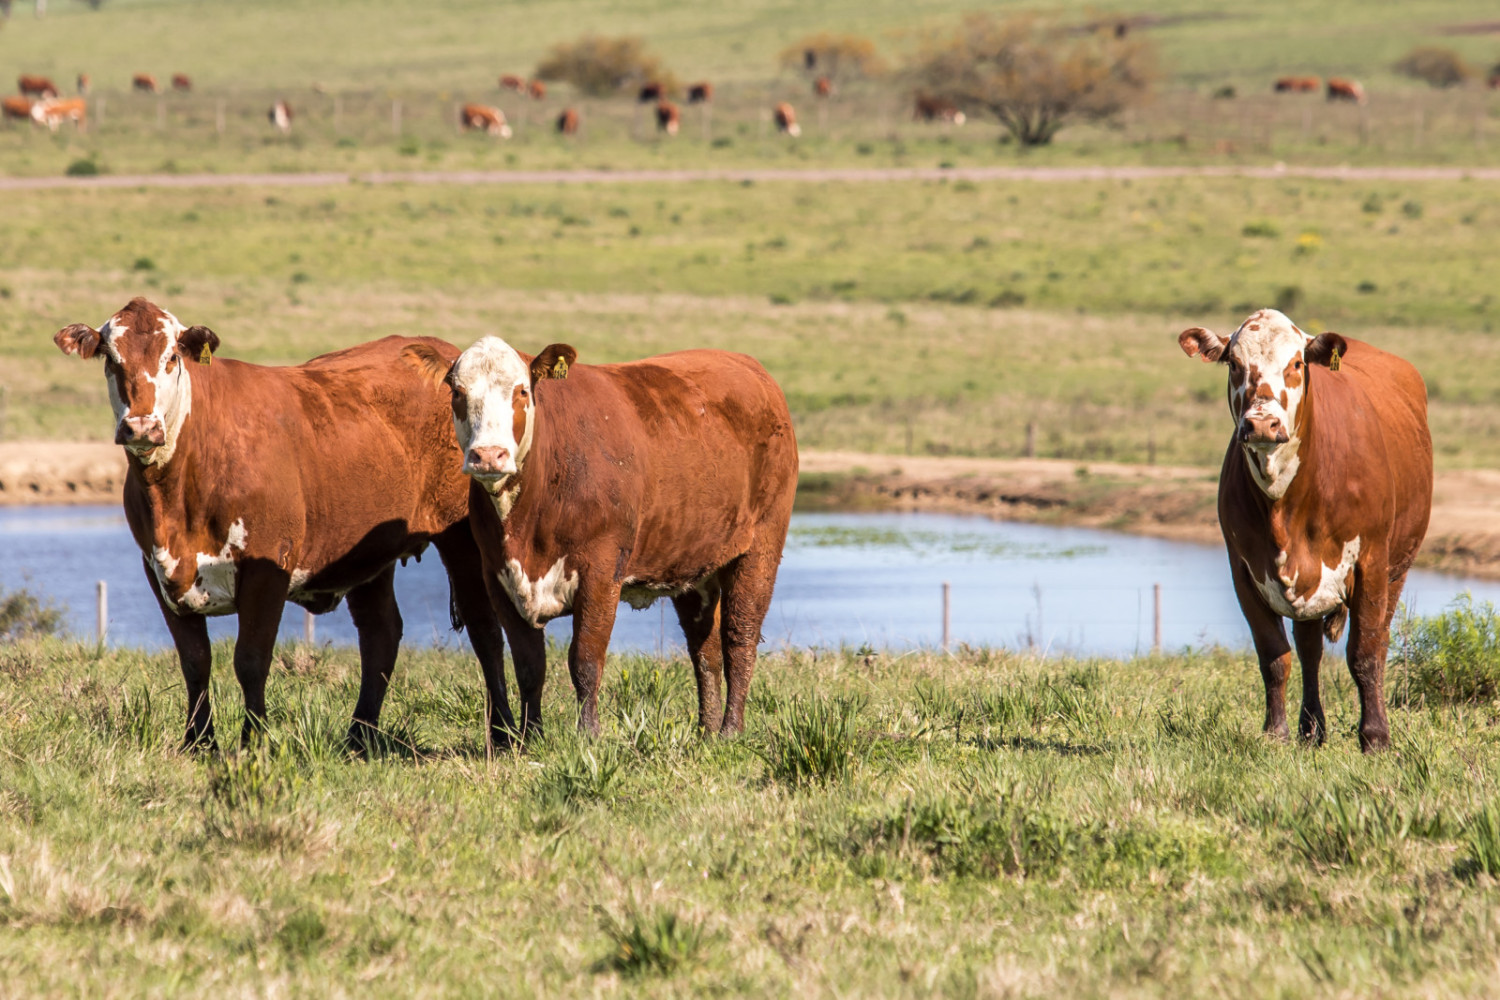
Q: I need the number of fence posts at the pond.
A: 4